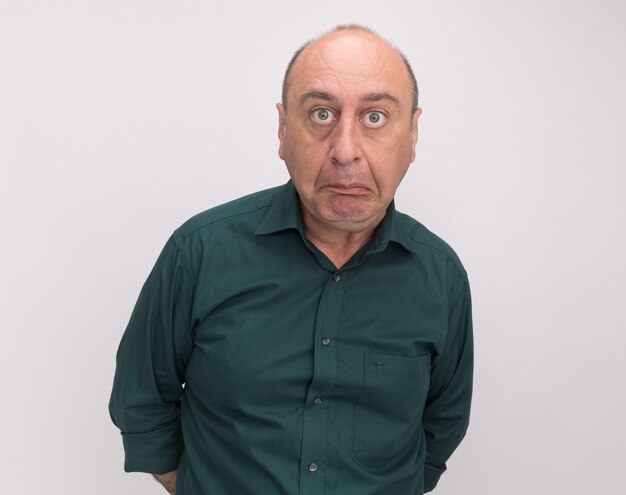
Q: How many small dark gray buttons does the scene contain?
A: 4